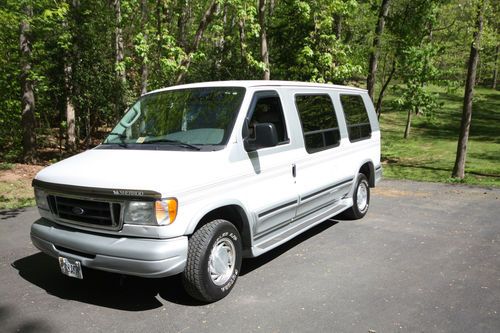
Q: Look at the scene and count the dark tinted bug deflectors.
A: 1